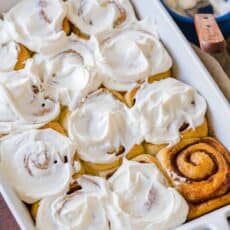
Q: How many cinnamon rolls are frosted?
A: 11